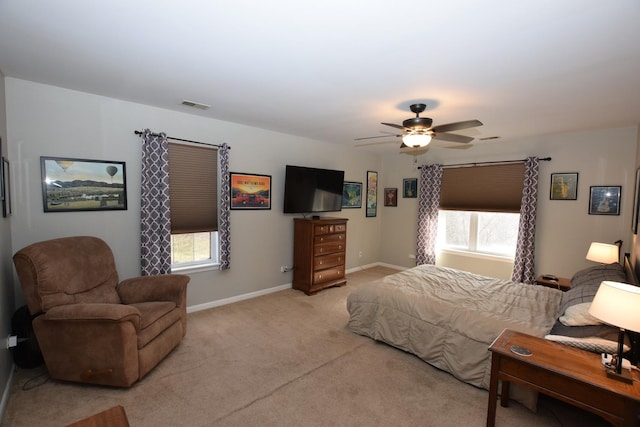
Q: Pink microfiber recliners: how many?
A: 0